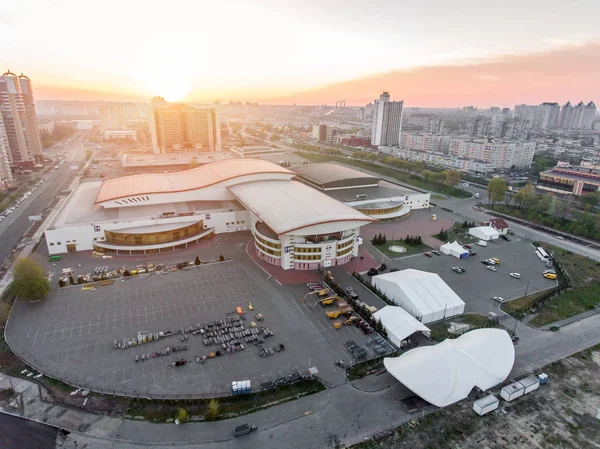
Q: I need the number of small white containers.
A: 3